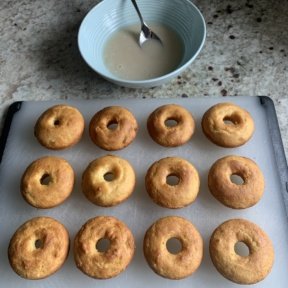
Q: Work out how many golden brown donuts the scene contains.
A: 12